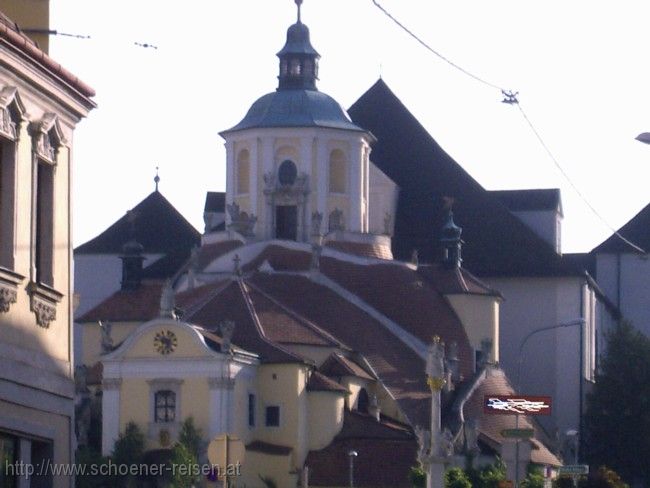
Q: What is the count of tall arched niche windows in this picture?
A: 2